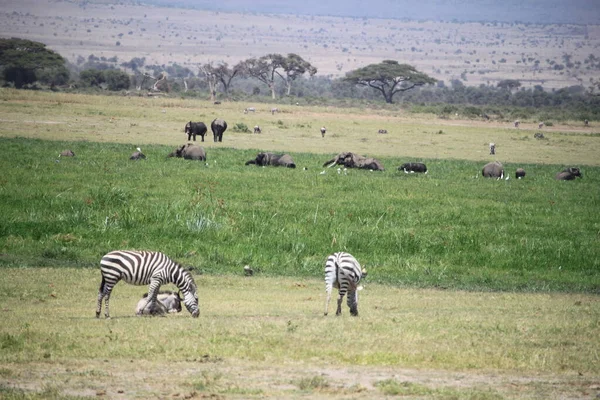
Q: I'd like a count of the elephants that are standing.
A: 2